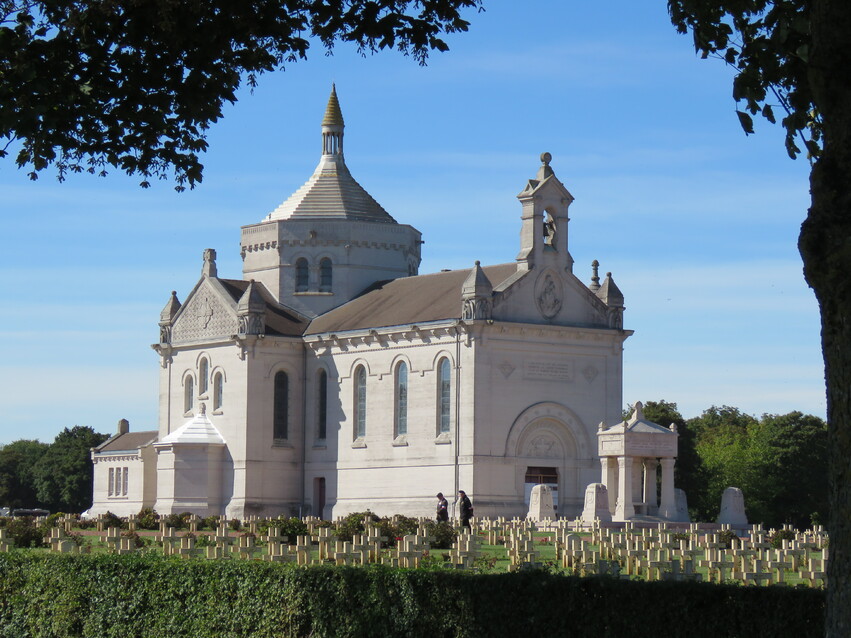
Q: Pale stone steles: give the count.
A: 4